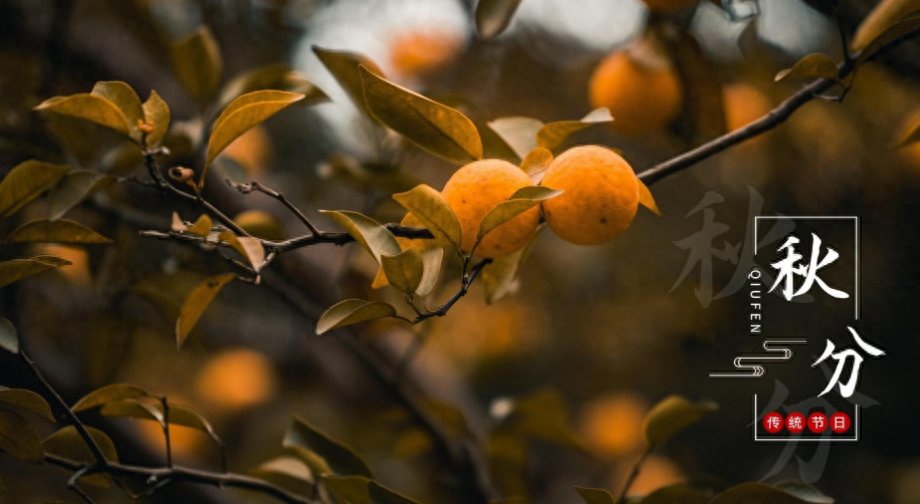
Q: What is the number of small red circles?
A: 4